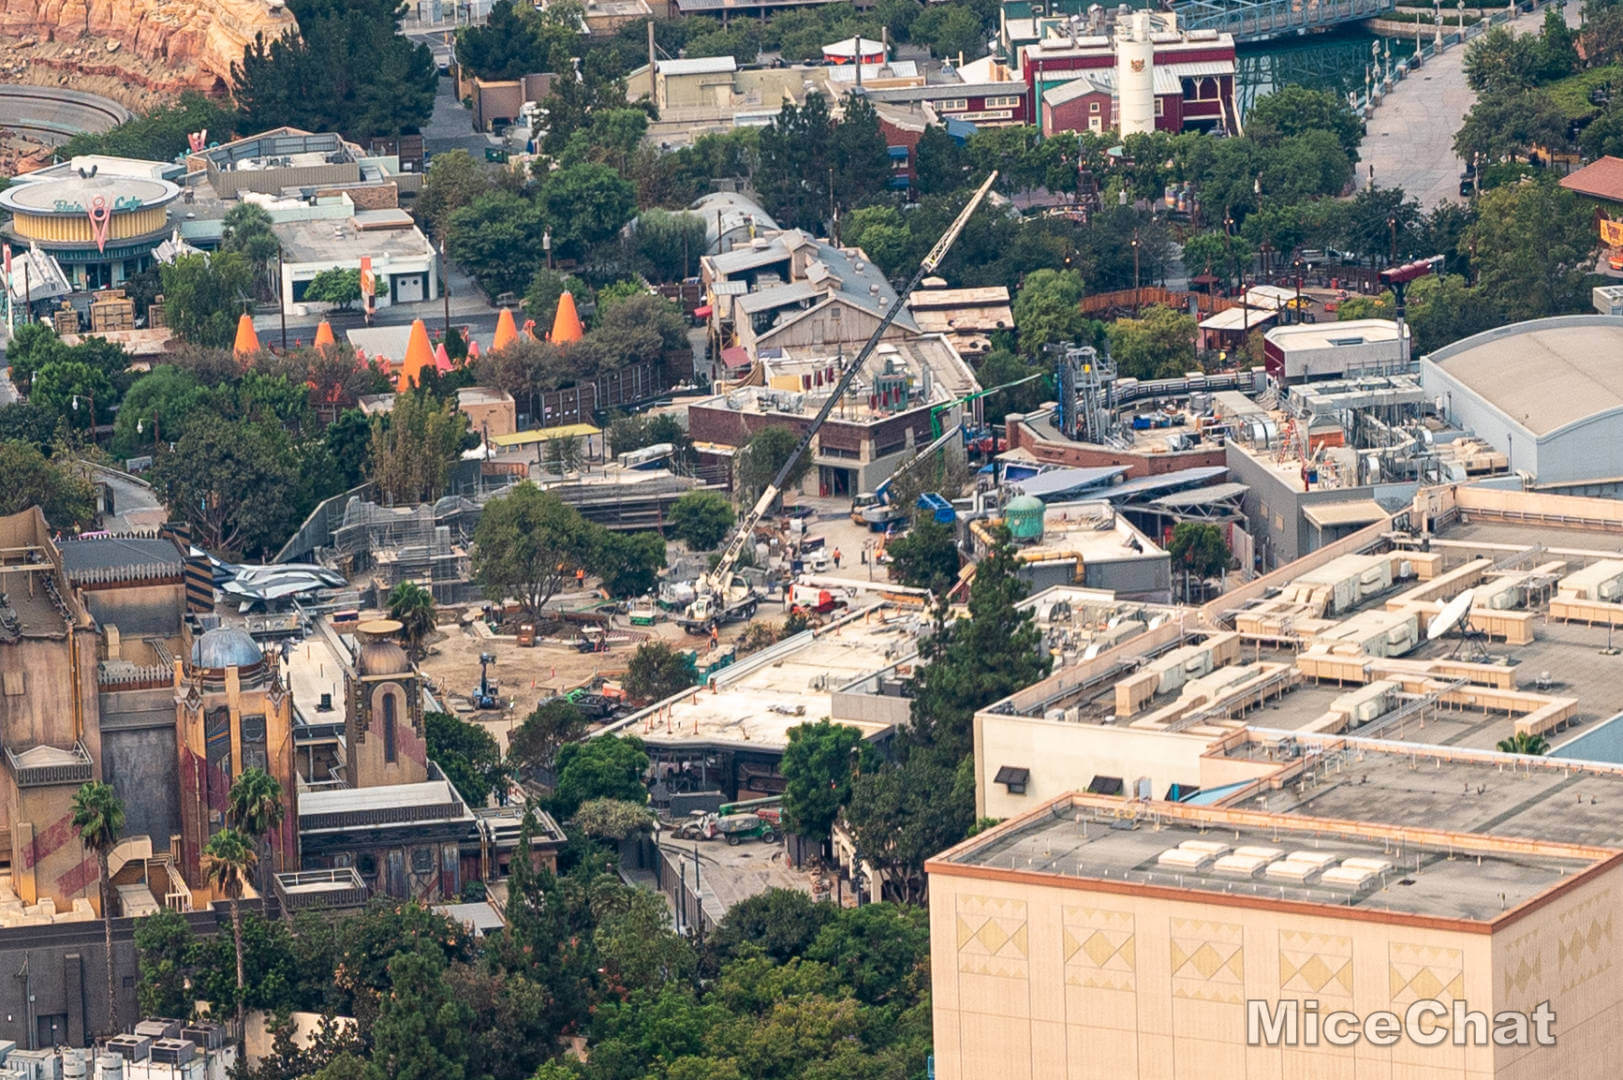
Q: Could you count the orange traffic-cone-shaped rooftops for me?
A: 5